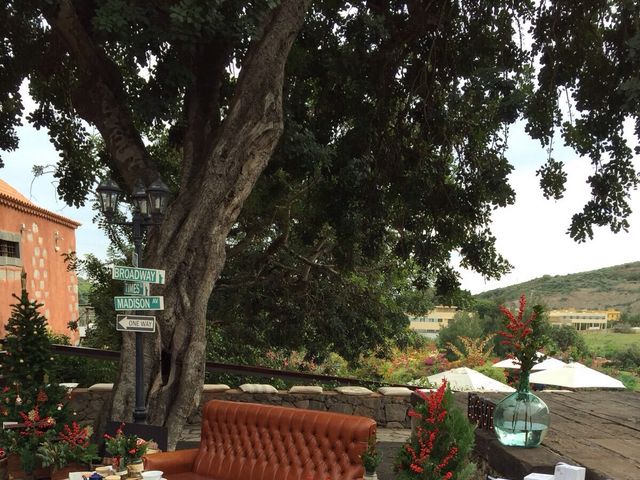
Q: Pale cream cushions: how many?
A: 7